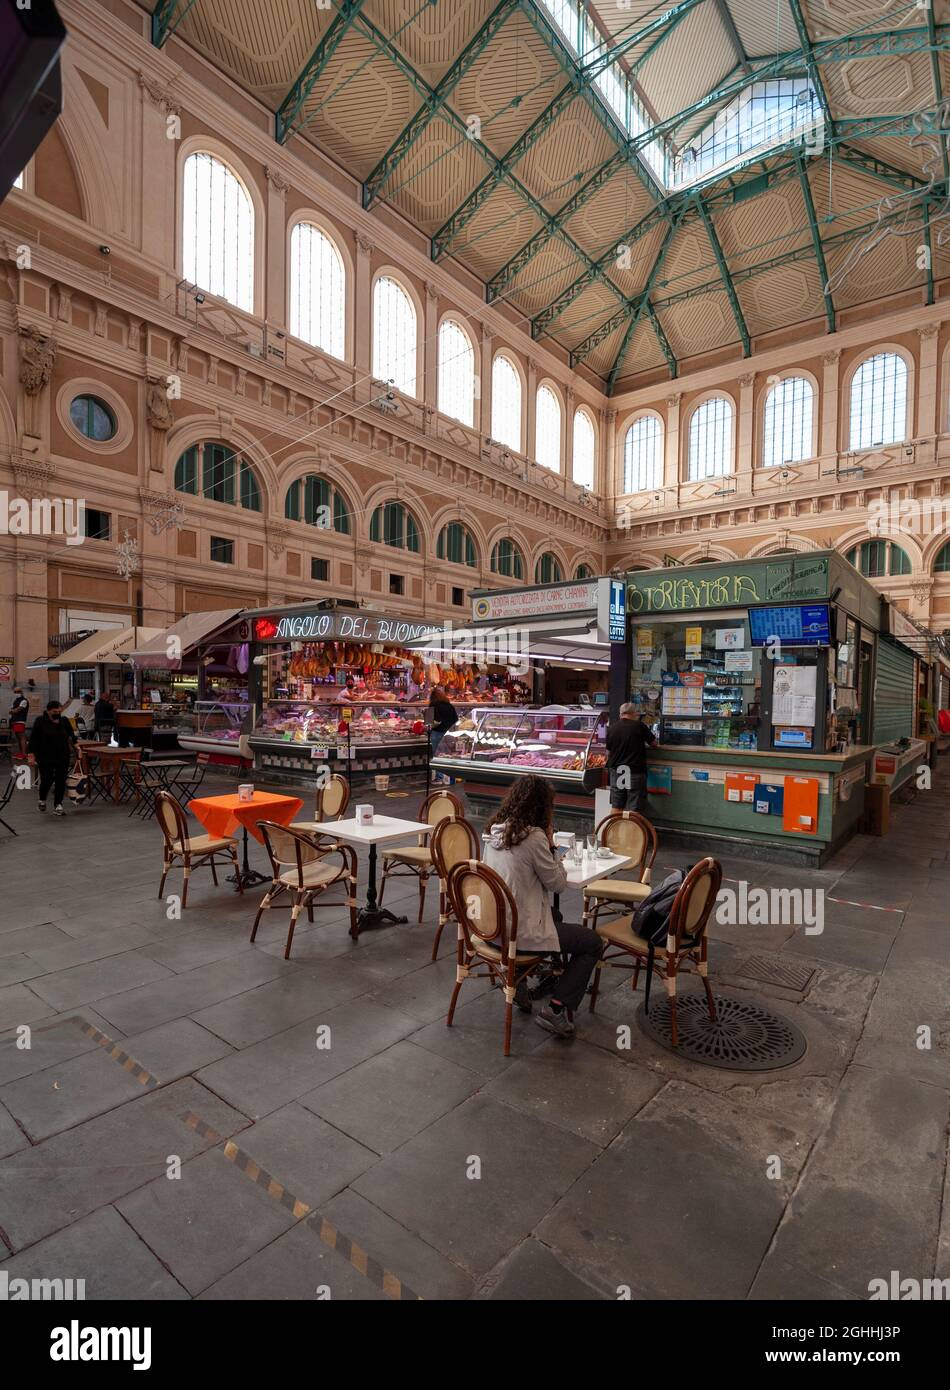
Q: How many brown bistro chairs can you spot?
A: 8